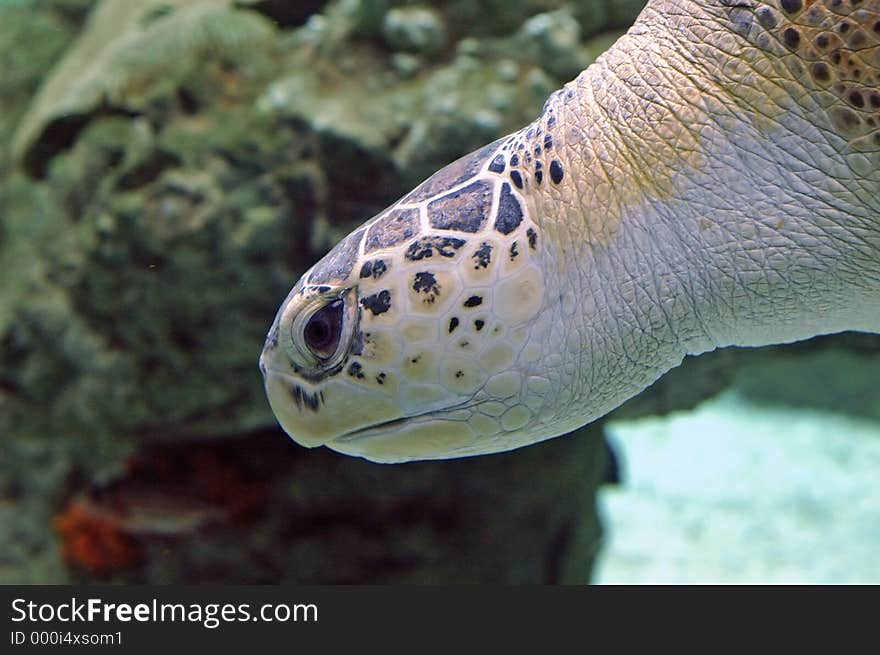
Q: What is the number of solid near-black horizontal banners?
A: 1